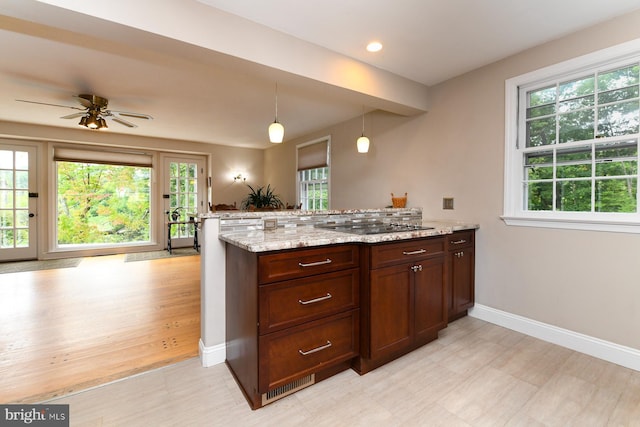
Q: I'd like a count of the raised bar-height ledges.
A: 1